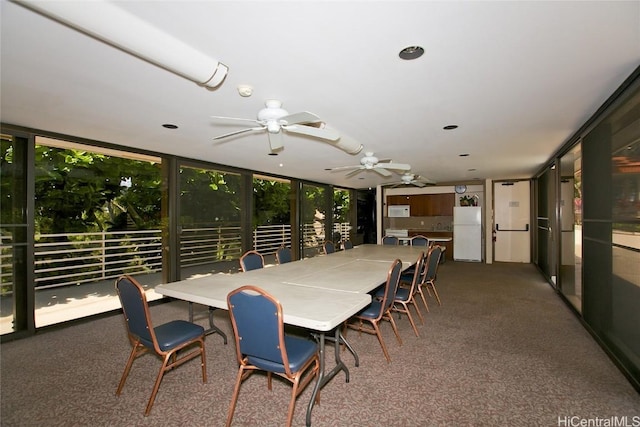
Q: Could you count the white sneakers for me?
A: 0